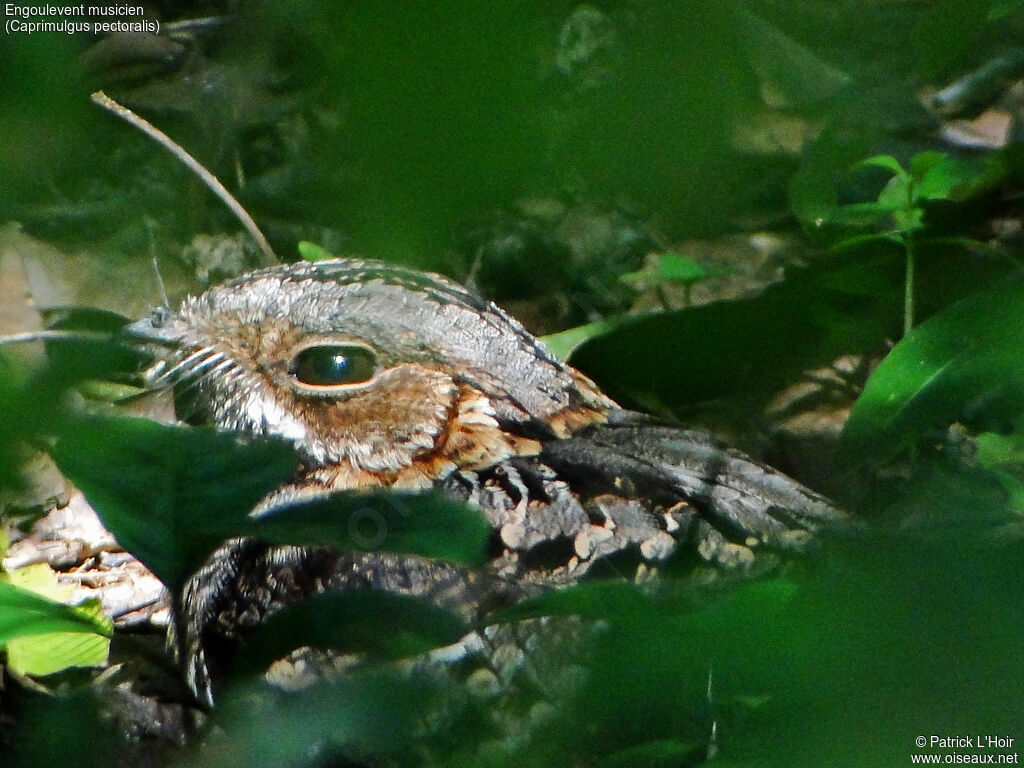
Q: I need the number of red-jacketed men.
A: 0